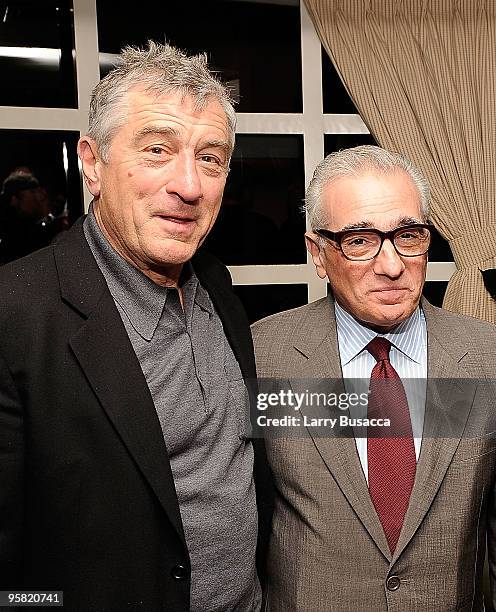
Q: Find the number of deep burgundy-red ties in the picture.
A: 1